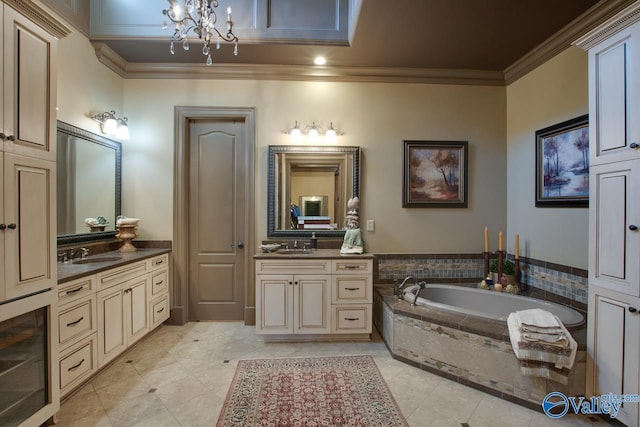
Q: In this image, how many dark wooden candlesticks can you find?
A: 3